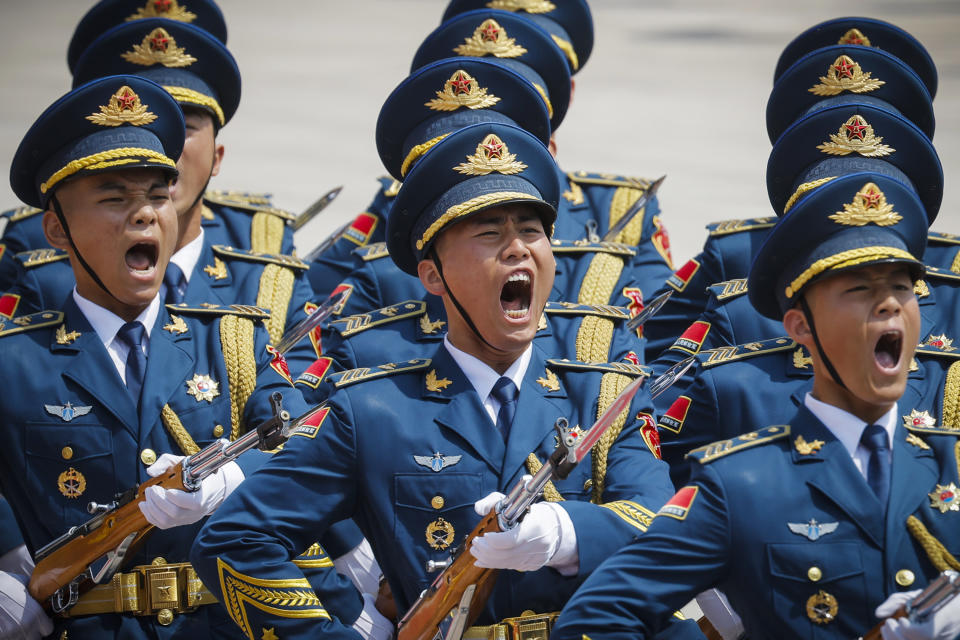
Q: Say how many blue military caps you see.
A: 11